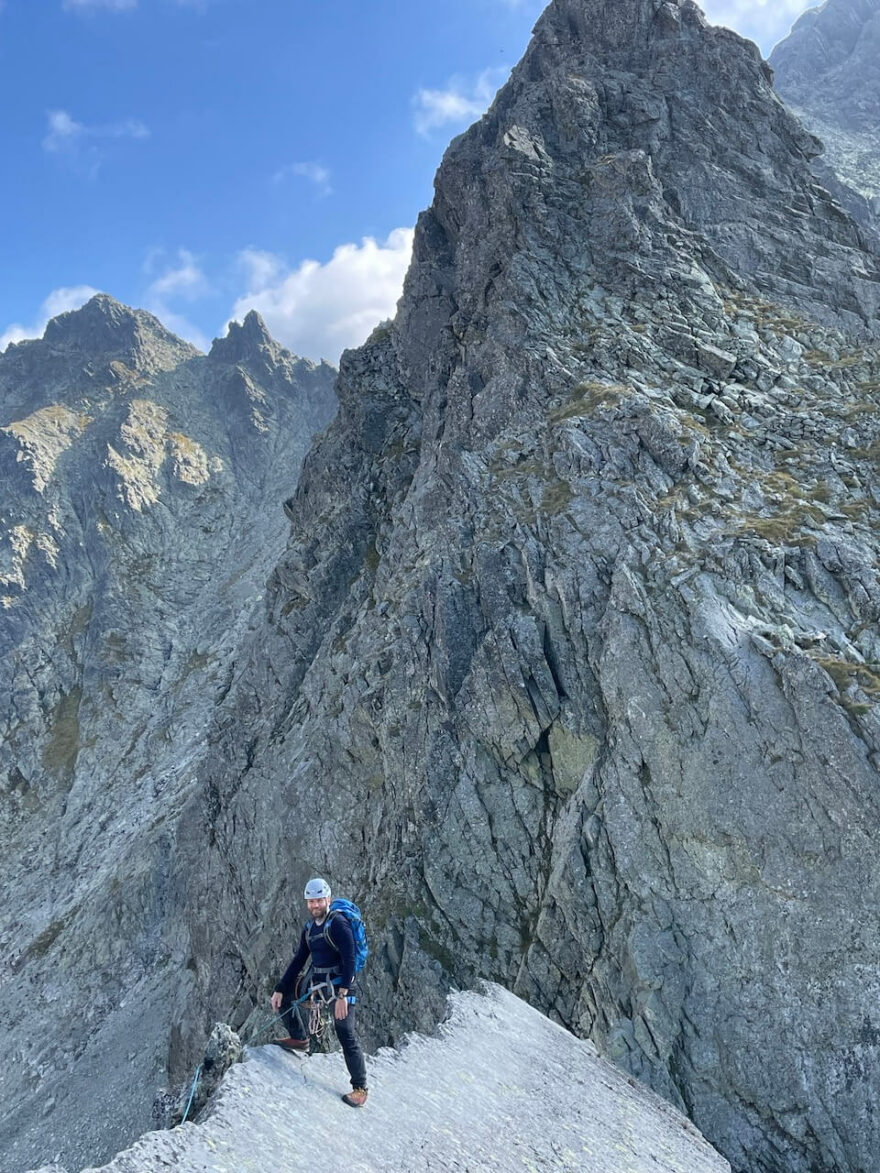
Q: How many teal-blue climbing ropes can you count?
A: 1